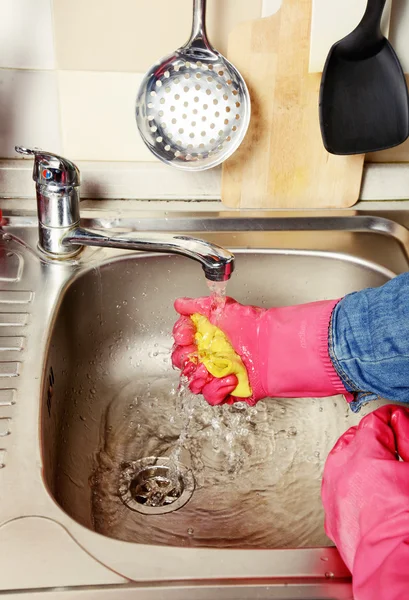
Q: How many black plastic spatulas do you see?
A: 1